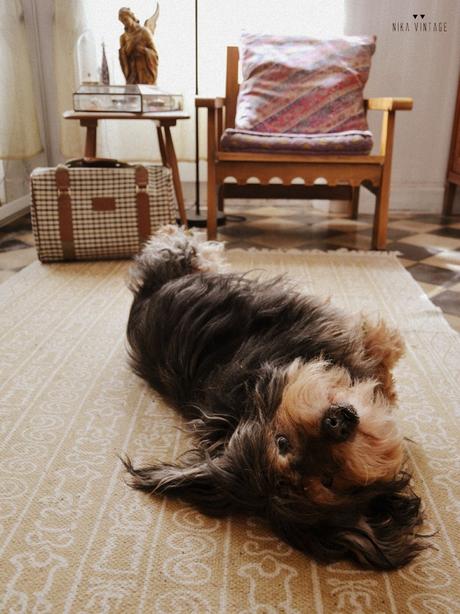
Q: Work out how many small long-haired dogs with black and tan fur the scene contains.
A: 1